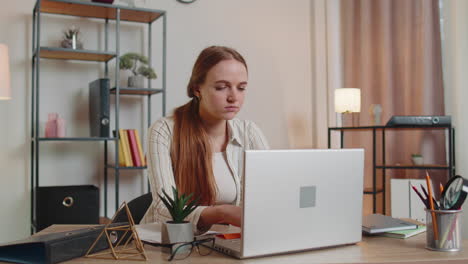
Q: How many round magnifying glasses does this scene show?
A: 1